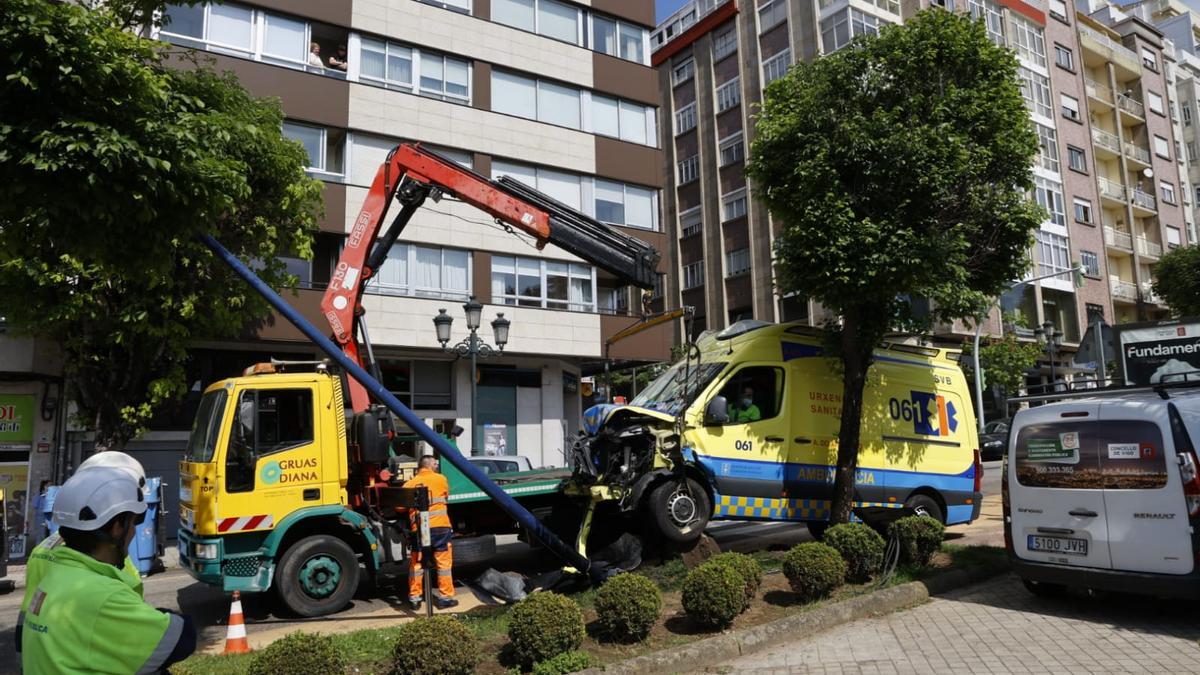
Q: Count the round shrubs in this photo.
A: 9